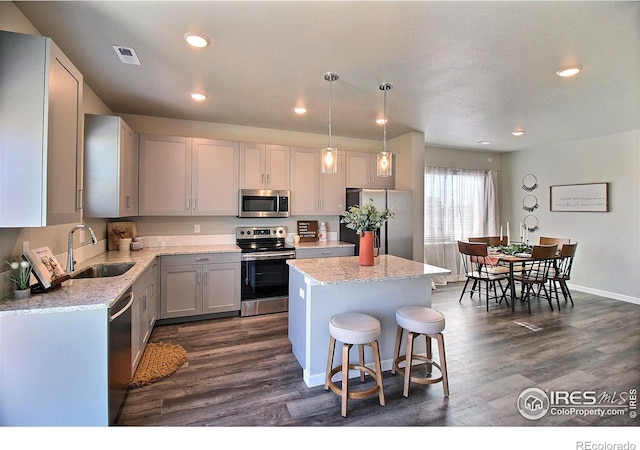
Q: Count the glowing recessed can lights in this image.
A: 6